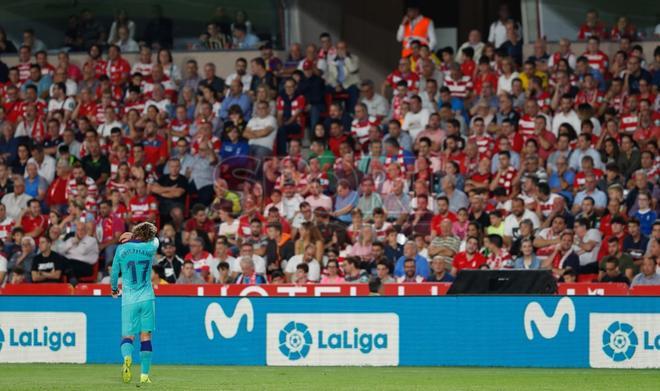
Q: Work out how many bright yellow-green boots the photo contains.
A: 2